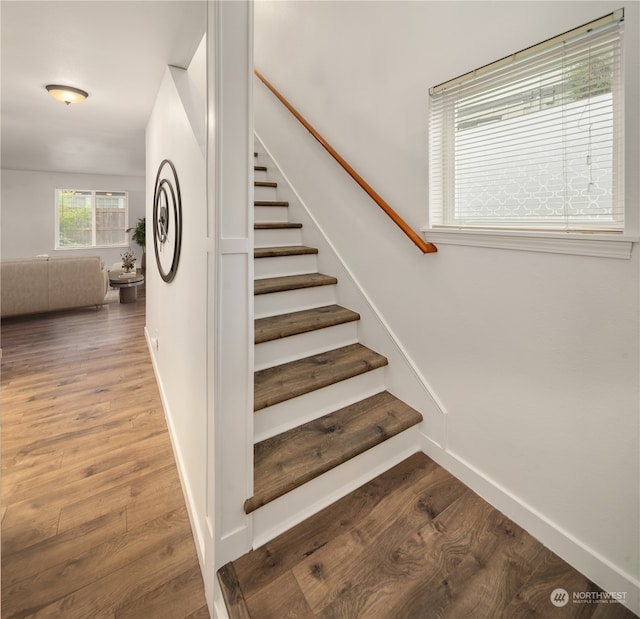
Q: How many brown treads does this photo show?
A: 10